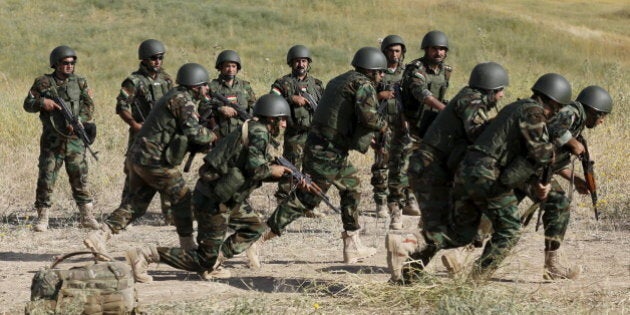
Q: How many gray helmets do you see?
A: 12